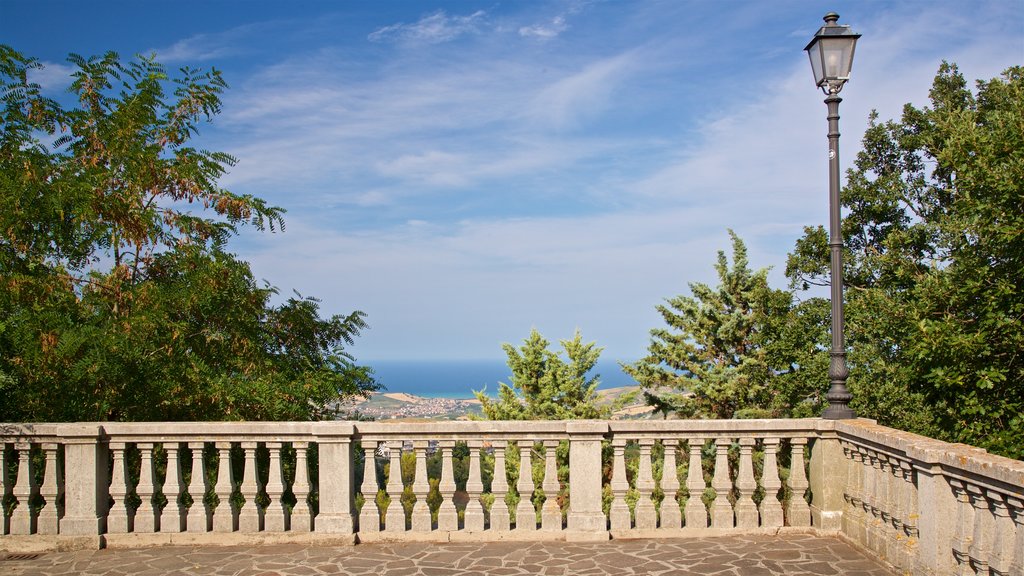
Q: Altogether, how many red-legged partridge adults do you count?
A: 0